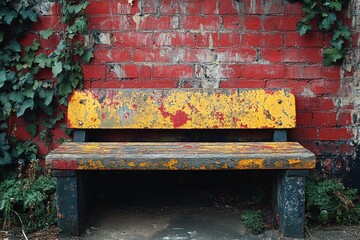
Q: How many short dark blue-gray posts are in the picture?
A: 2